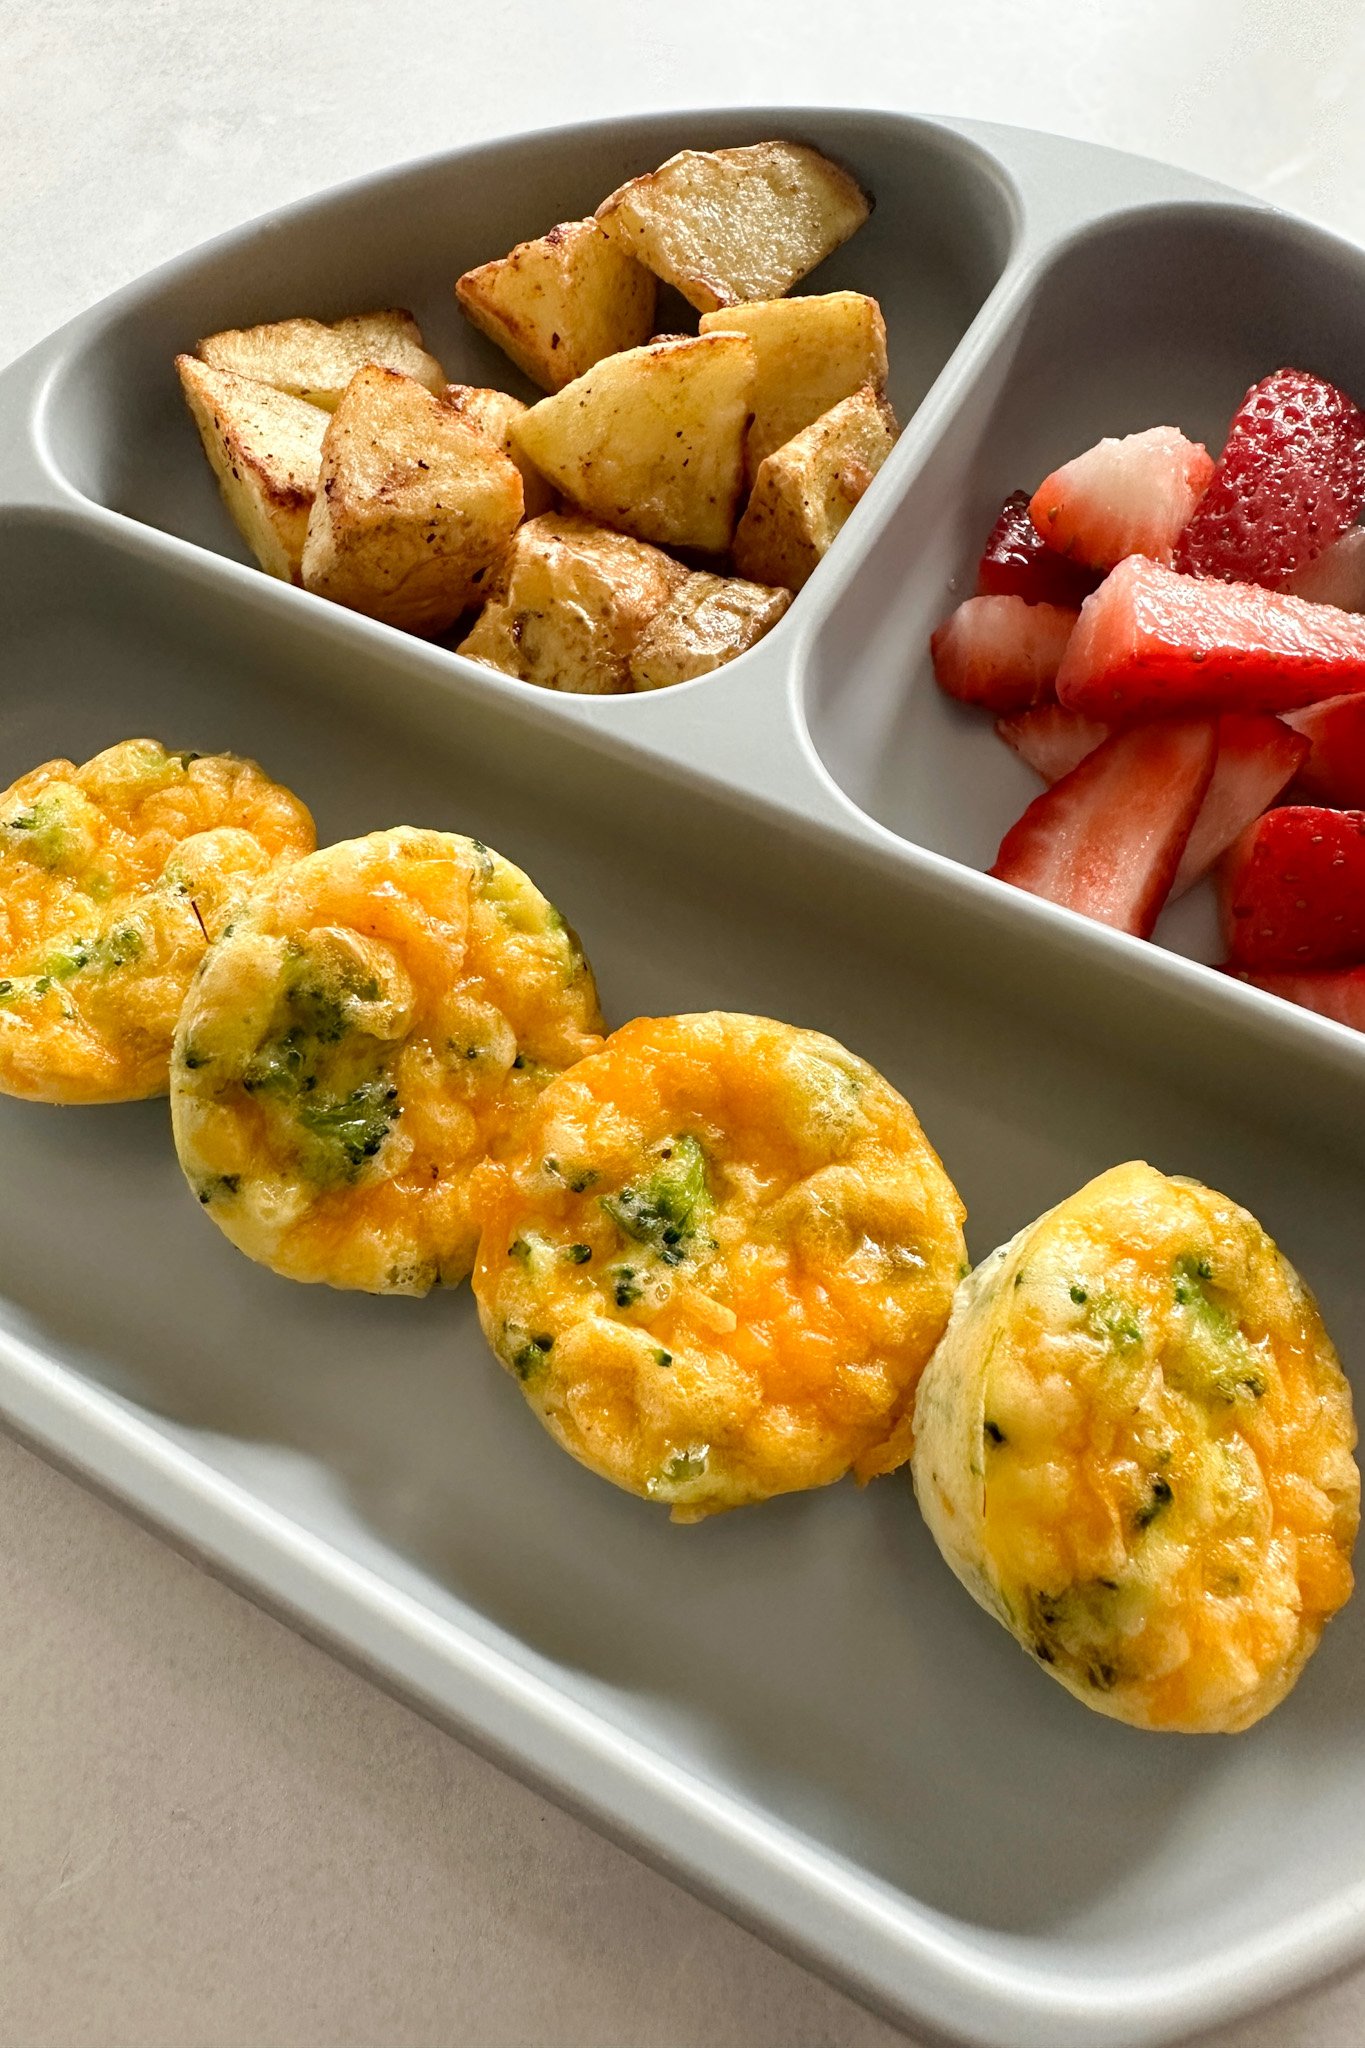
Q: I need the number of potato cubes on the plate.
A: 11